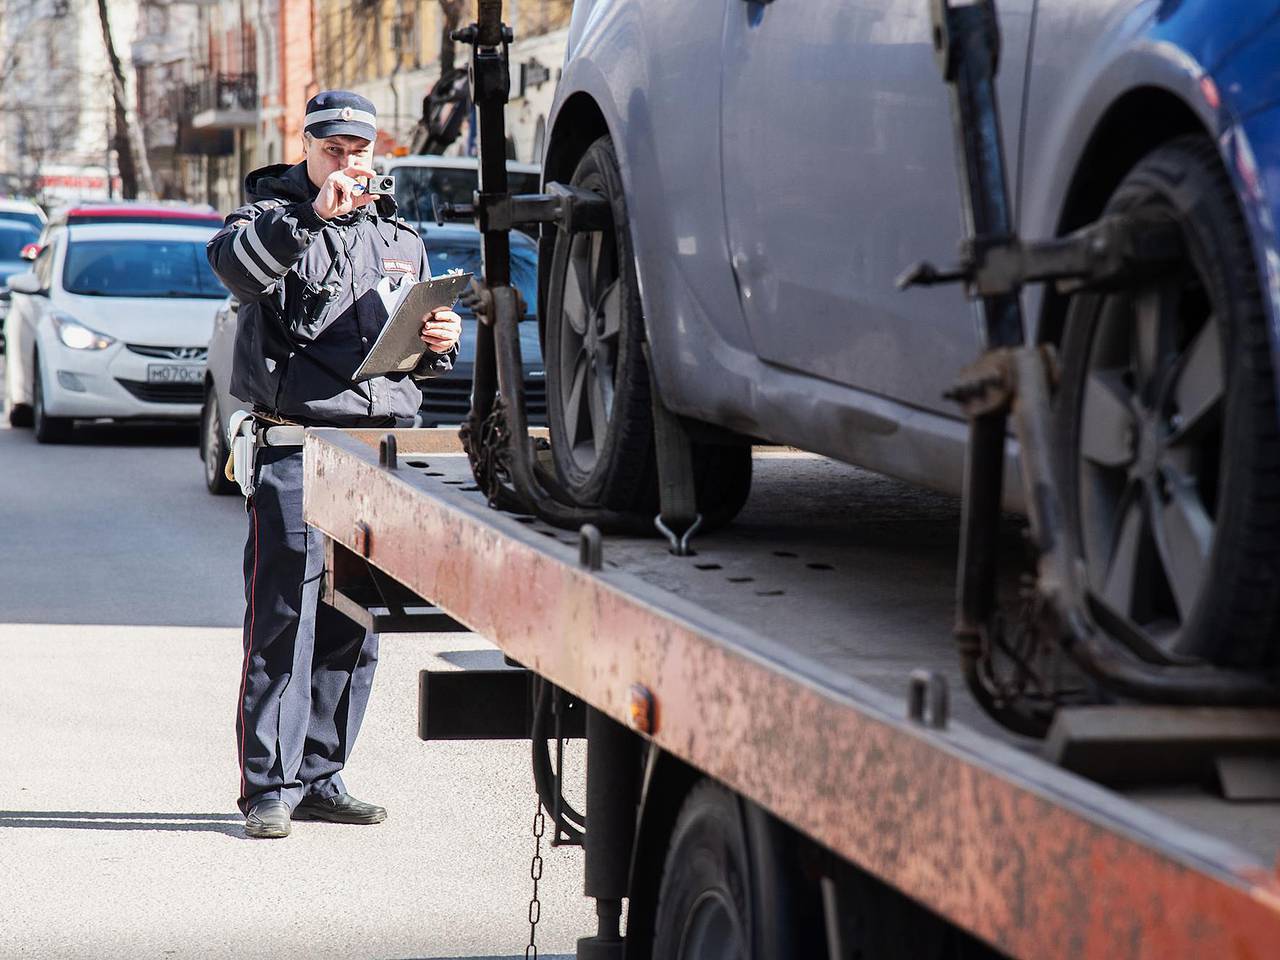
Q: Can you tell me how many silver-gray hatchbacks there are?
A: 1